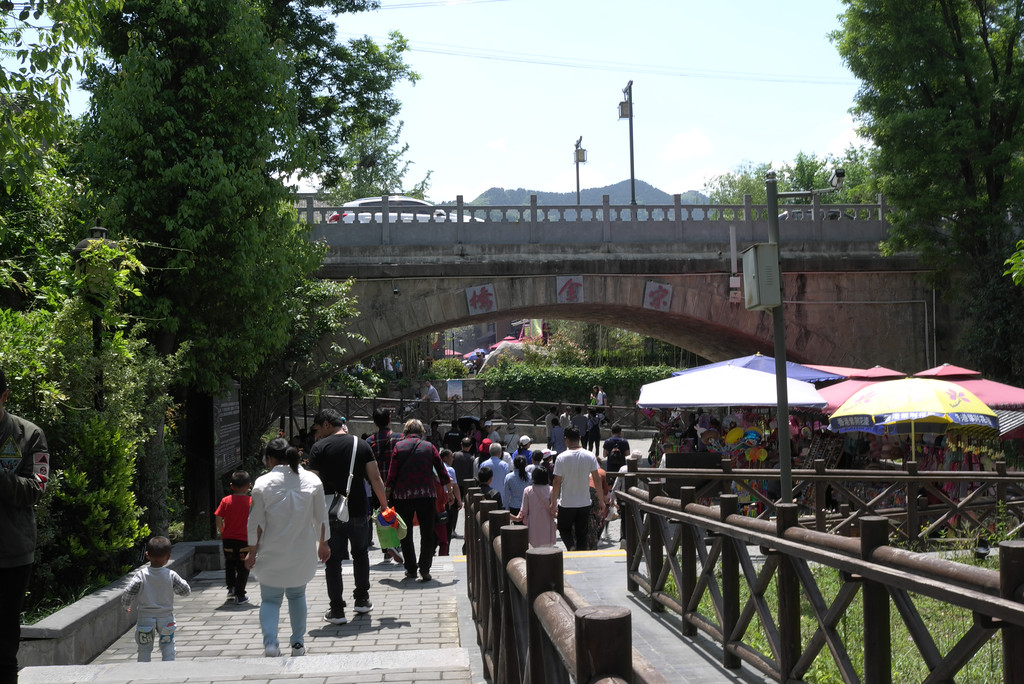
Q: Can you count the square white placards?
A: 3